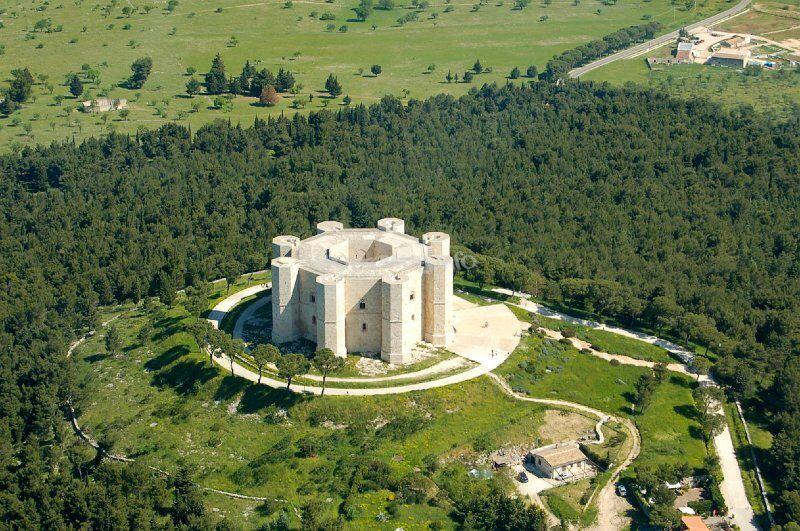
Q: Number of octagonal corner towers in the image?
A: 8